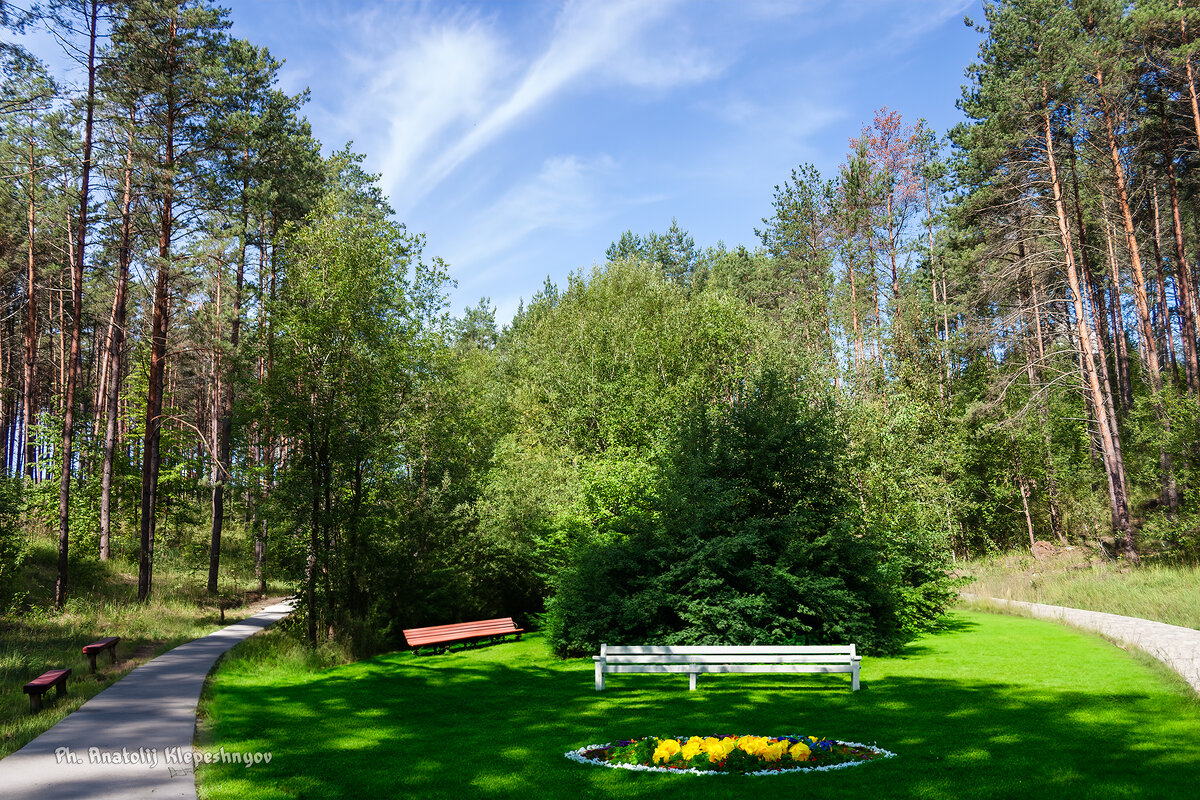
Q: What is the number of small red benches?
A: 2